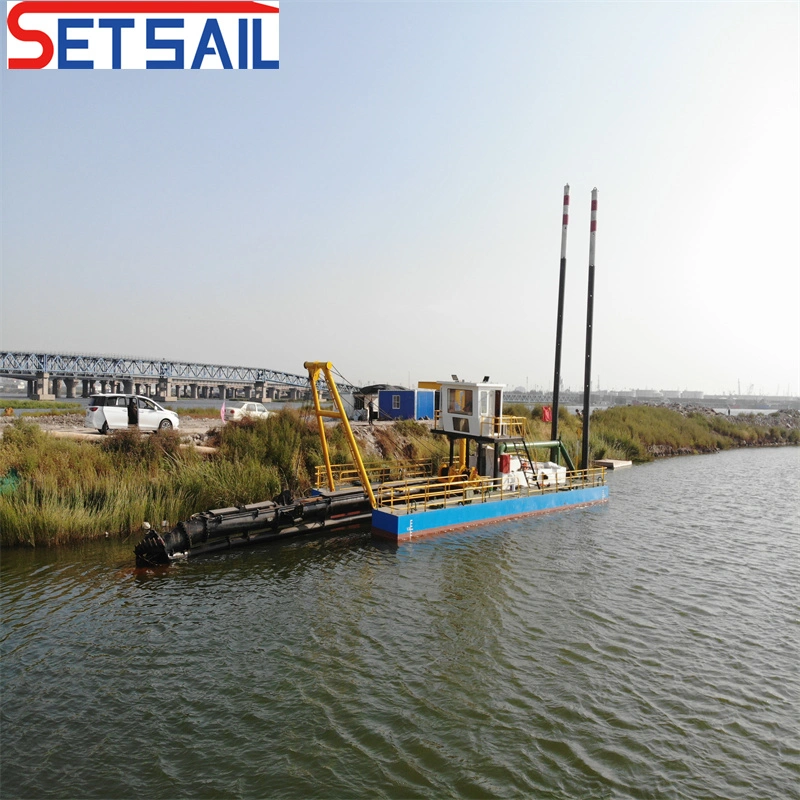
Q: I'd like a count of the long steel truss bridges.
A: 1